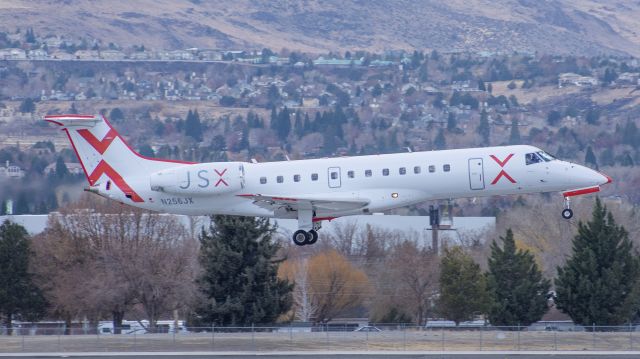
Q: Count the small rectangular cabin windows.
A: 12